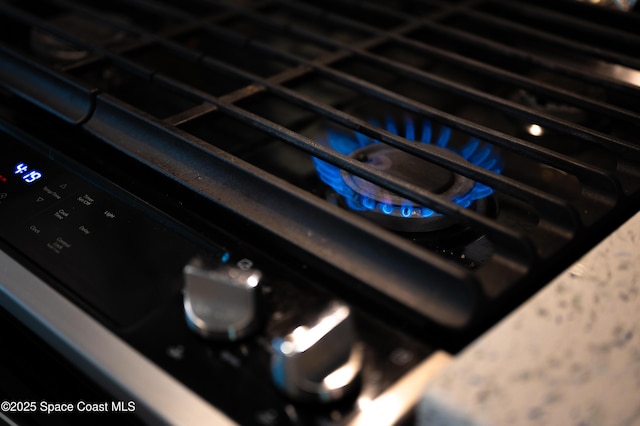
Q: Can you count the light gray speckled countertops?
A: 1